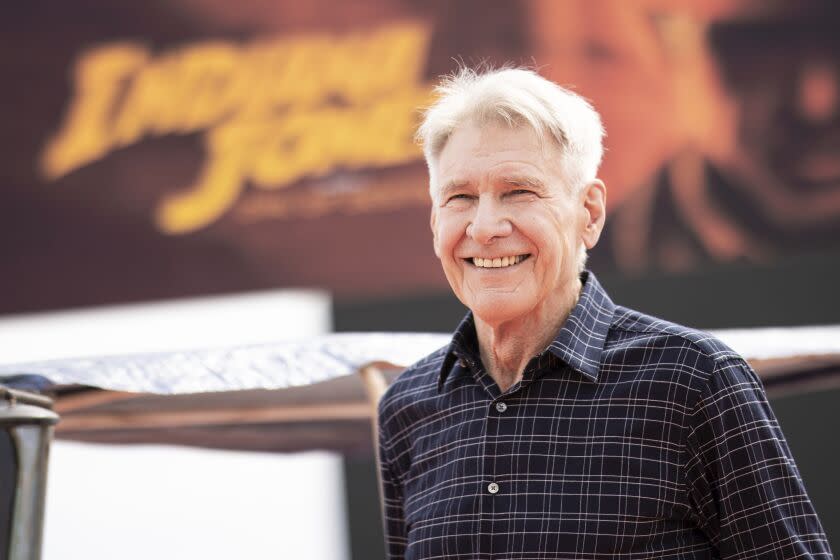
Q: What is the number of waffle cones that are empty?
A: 0